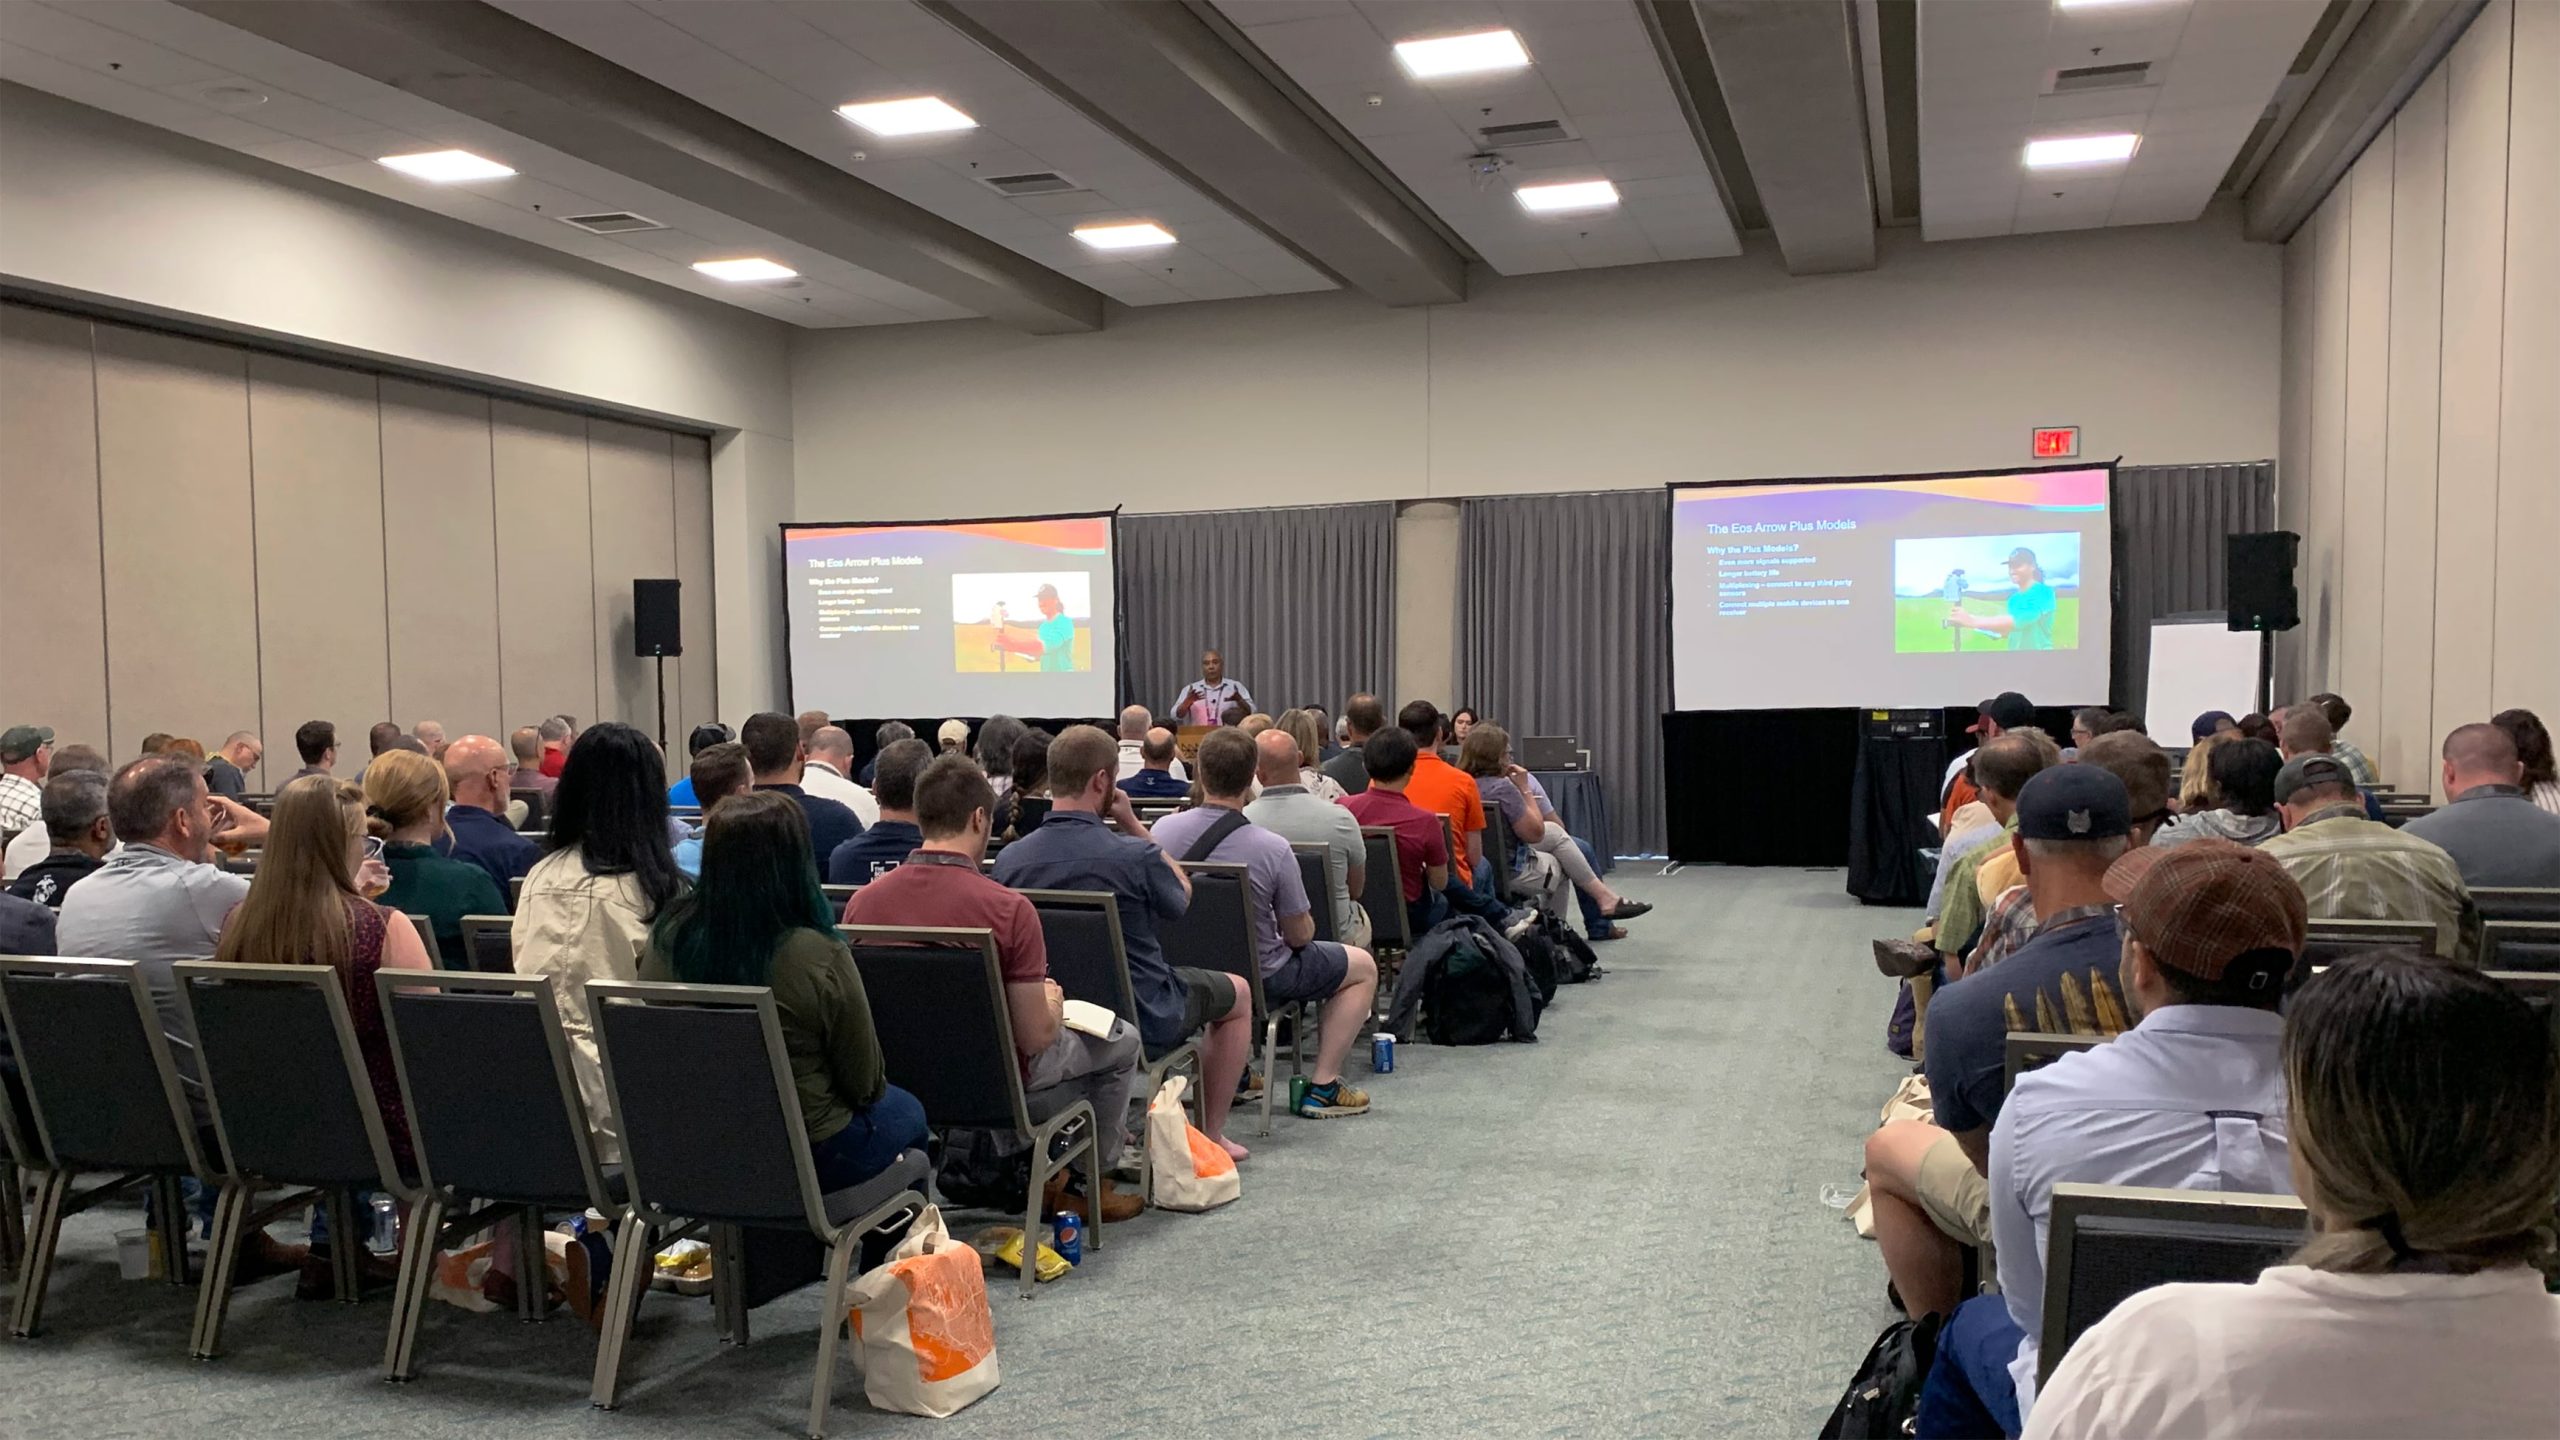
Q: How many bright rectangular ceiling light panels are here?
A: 8